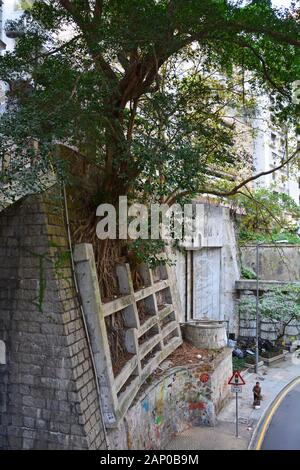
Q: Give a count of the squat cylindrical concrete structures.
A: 1